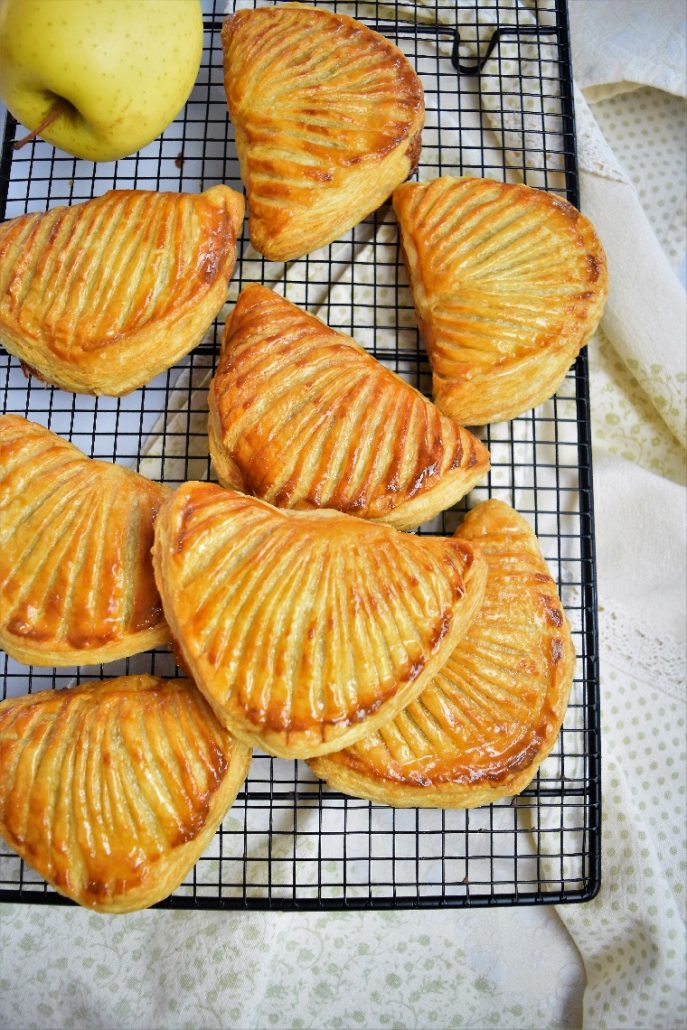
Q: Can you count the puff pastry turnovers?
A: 8